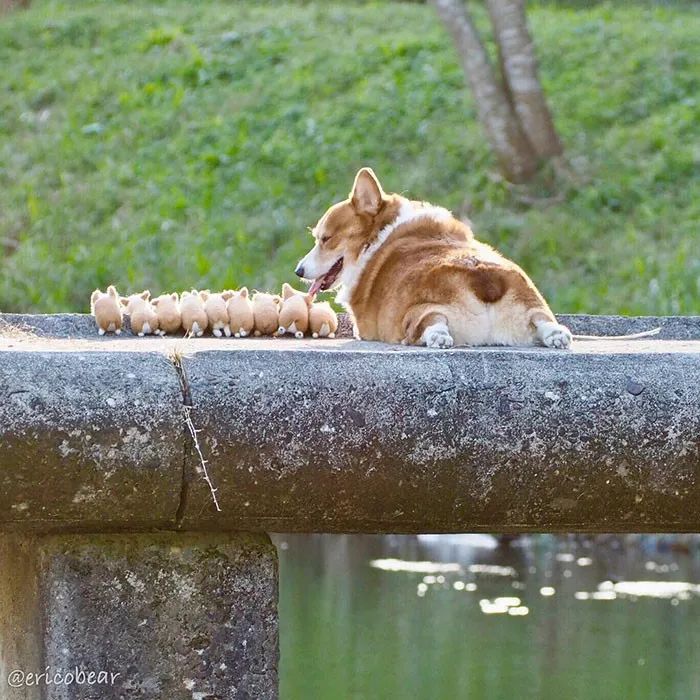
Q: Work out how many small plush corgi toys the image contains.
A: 9